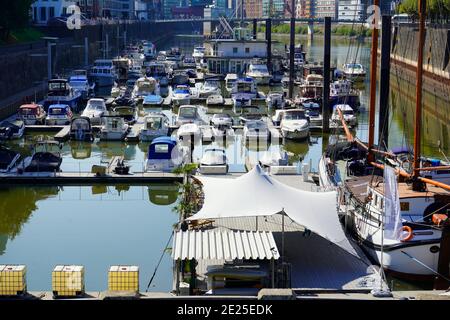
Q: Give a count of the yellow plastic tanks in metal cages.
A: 3